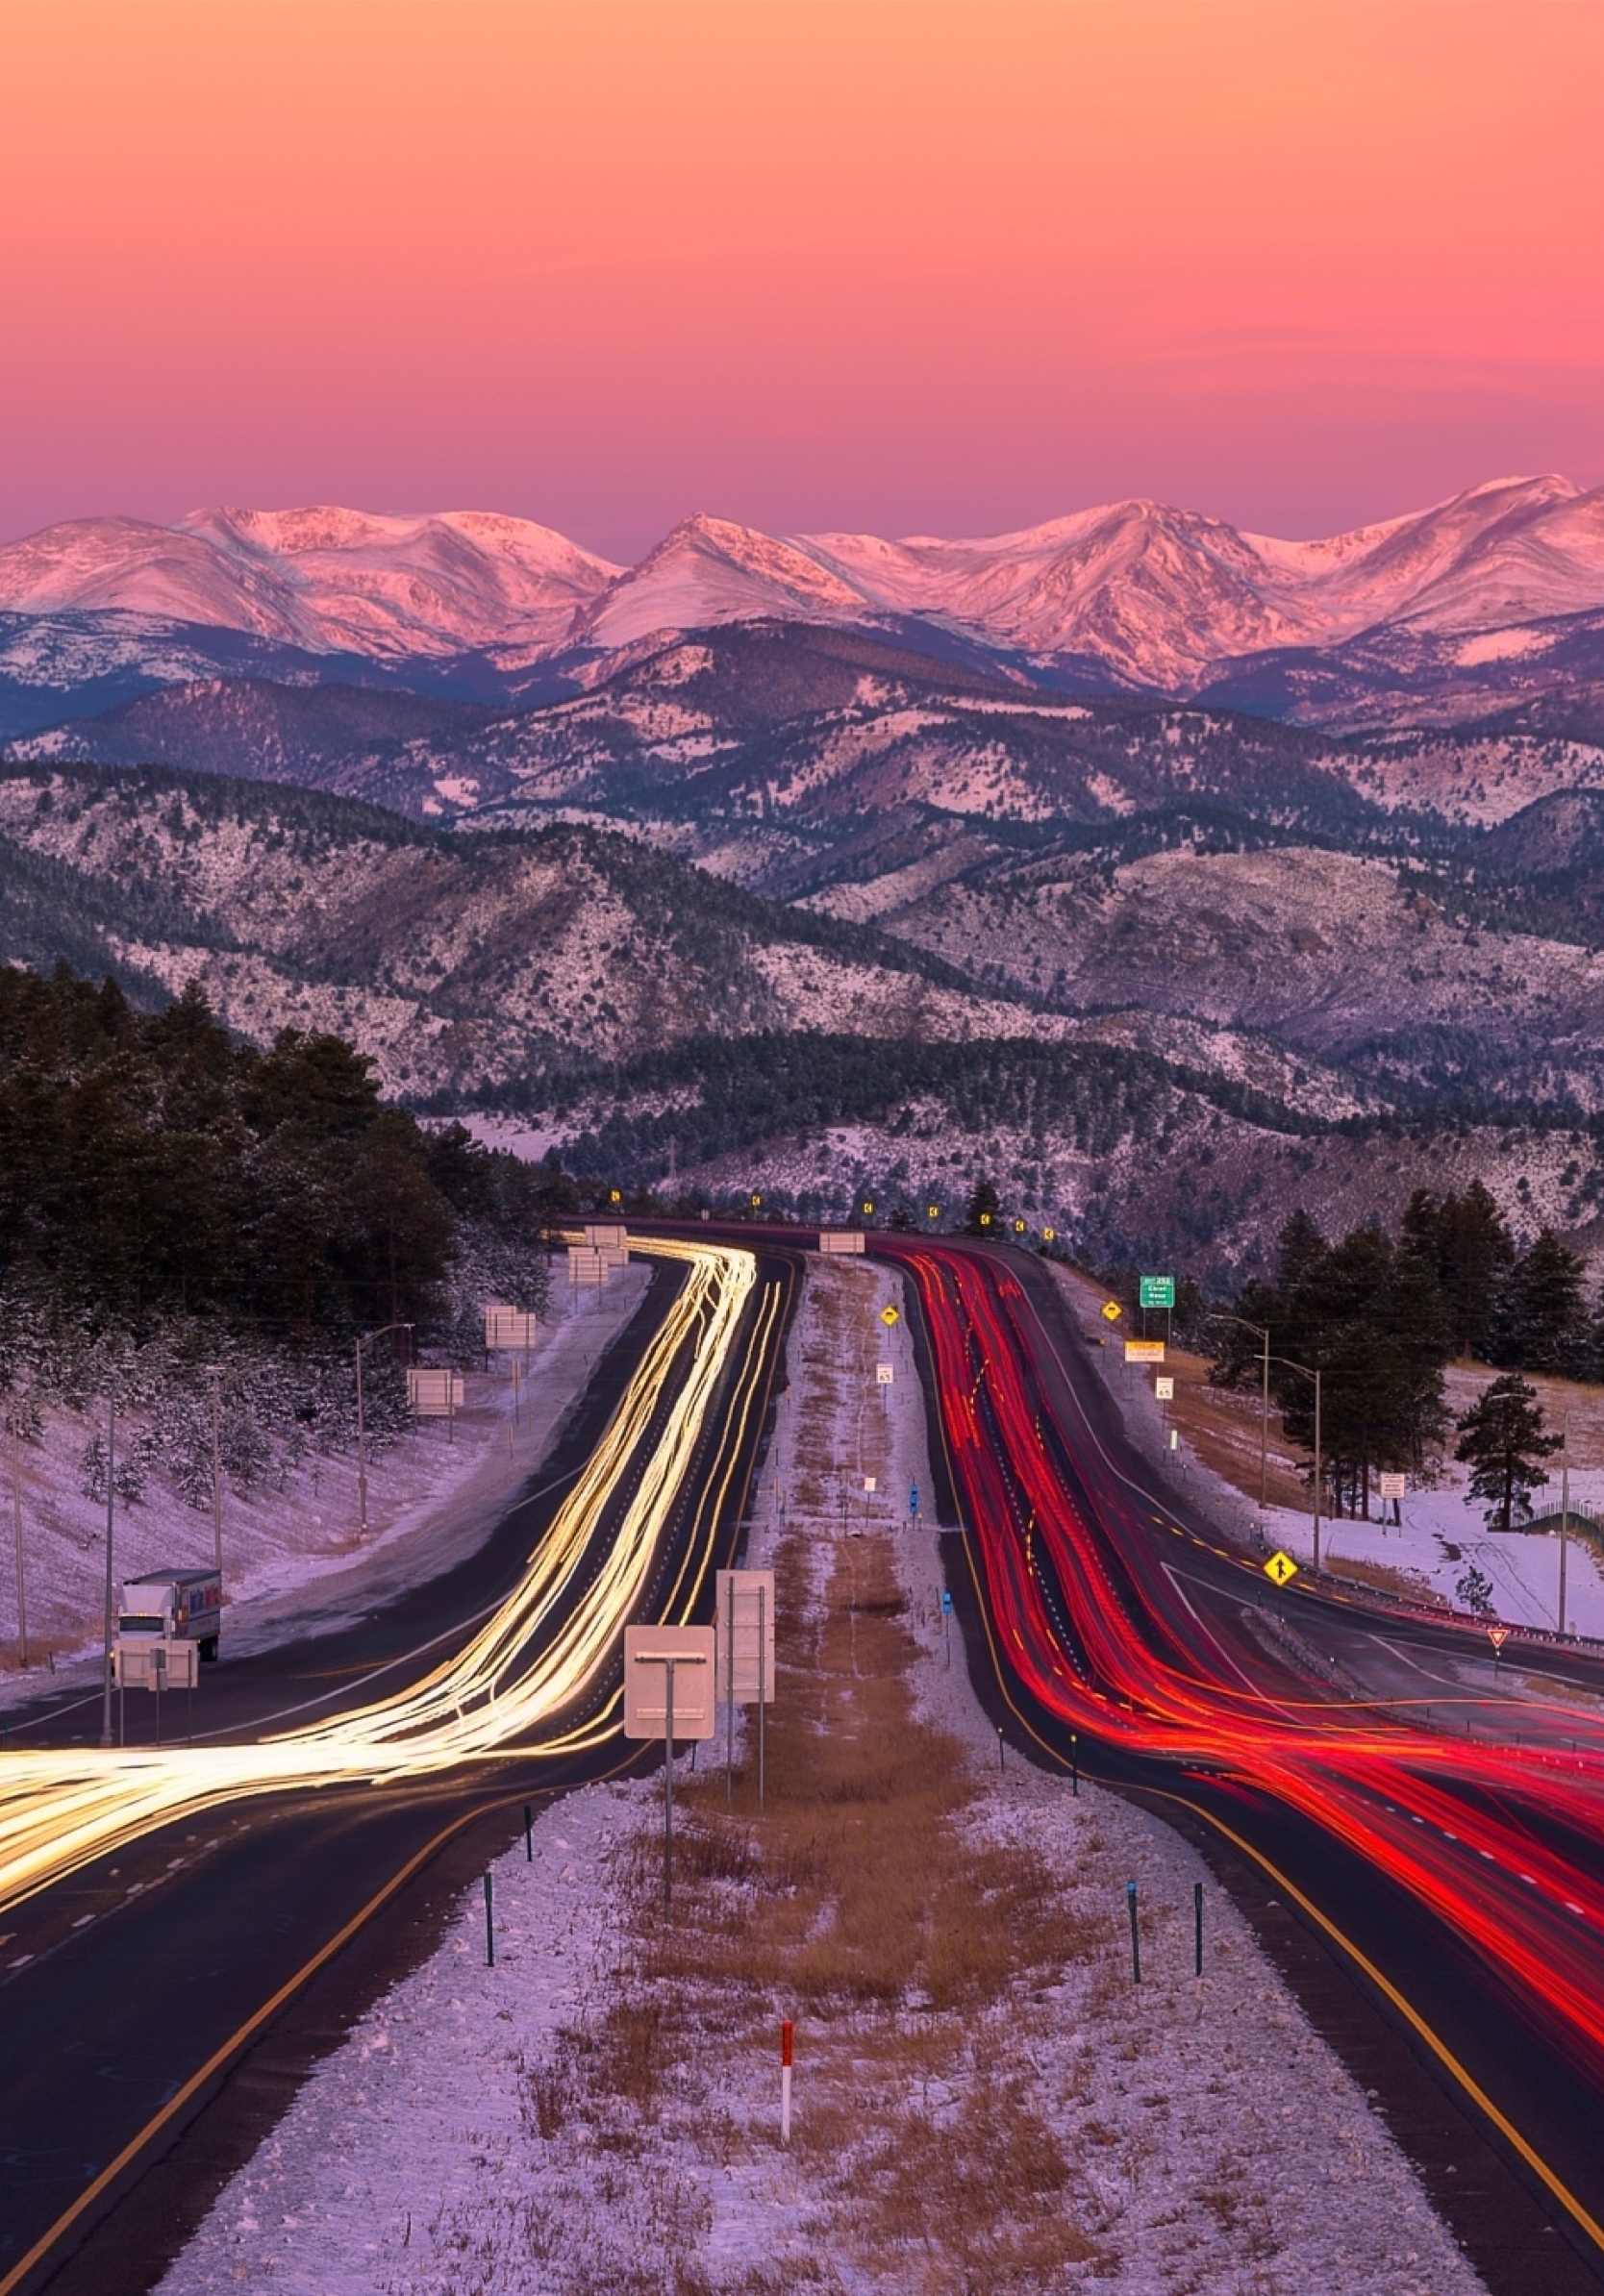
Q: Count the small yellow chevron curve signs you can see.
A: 7